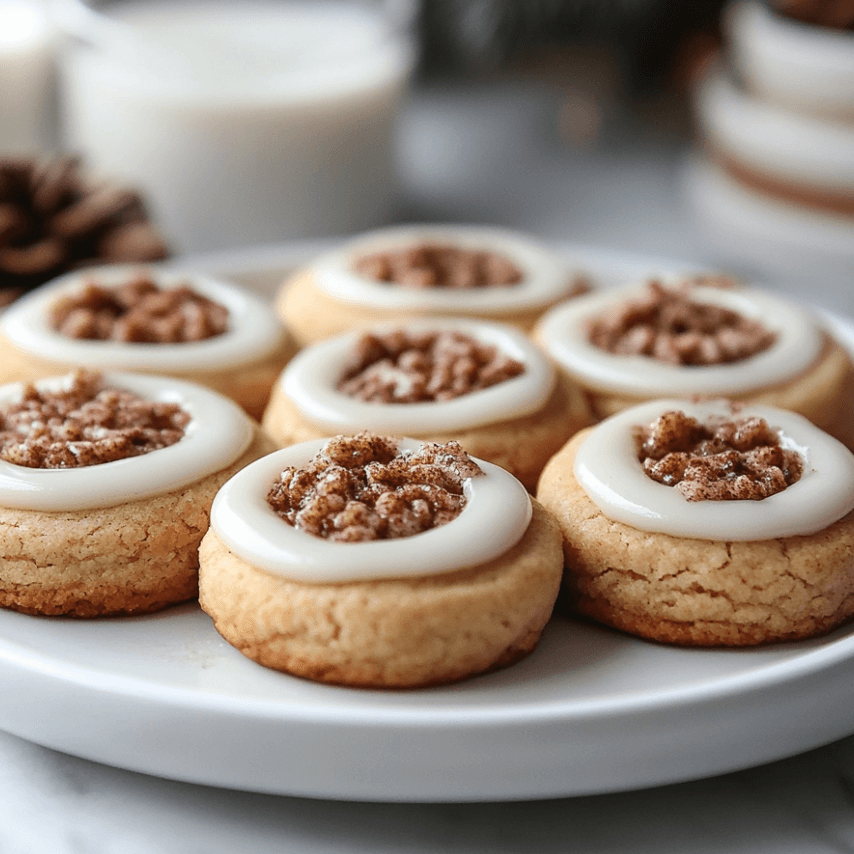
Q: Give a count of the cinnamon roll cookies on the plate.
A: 7